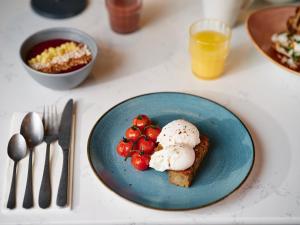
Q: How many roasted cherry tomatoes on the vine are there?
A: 6